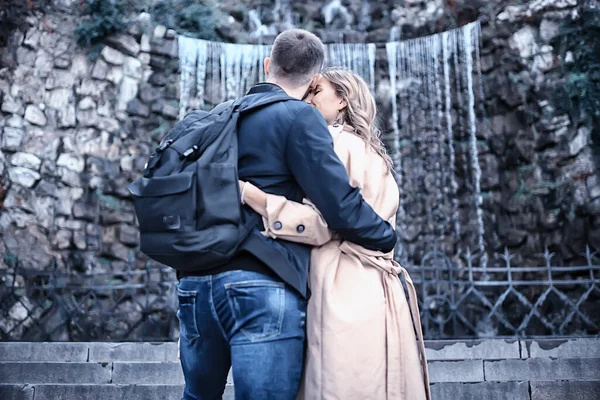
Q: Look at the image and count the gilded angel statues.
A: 0